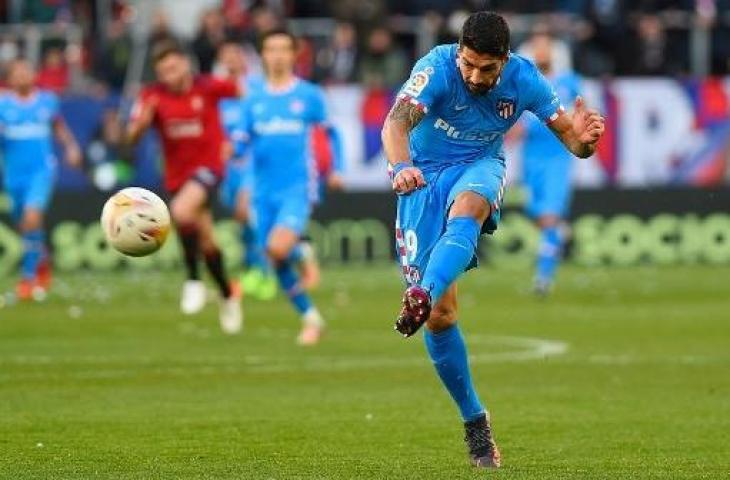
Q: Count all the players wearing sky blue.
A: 5